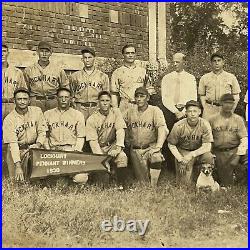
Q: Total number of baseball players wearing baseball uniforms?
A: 11